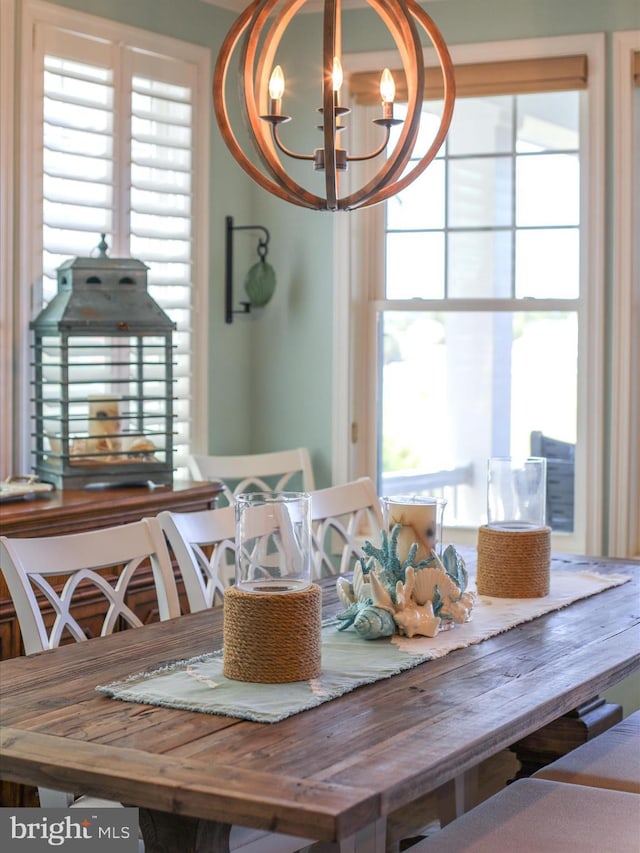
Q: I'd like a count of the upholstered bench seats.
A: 2